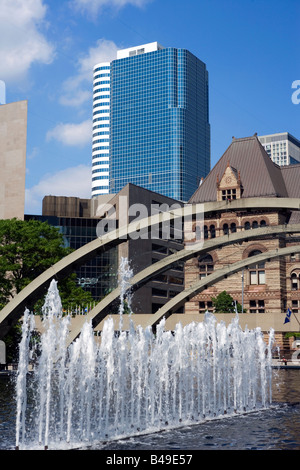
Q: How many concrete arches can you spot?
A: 3